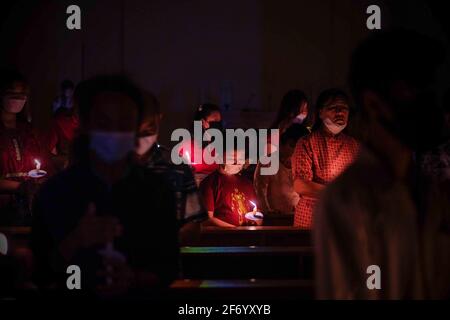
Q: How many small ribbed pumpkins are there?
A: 0